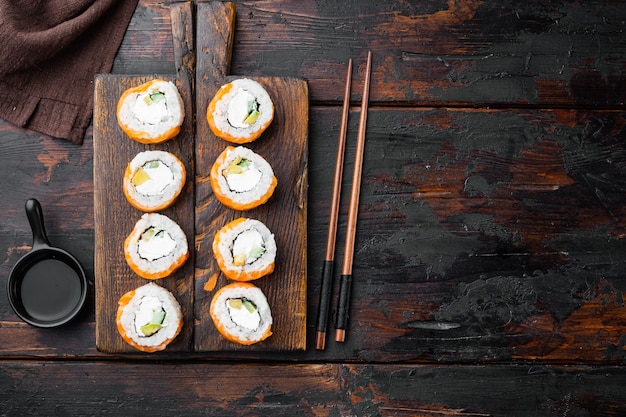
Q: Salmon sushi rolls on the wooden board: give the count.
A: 8